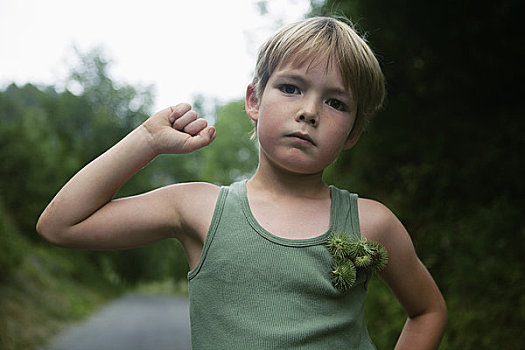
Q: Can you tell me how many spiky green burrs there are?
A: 5